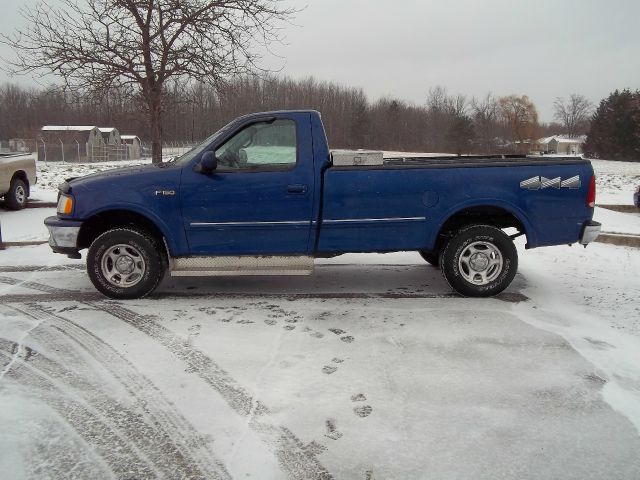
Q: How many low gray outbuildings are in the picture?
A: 3